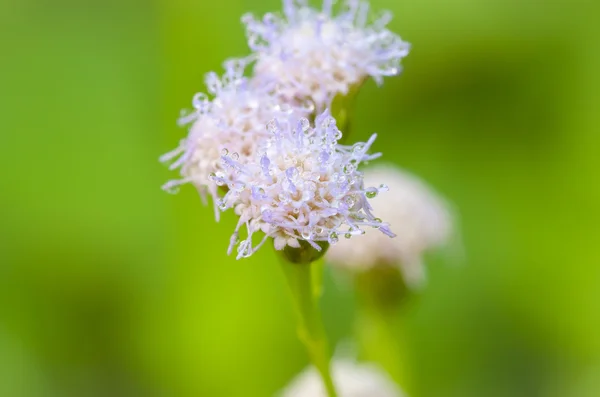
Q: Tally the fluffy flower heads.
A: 5